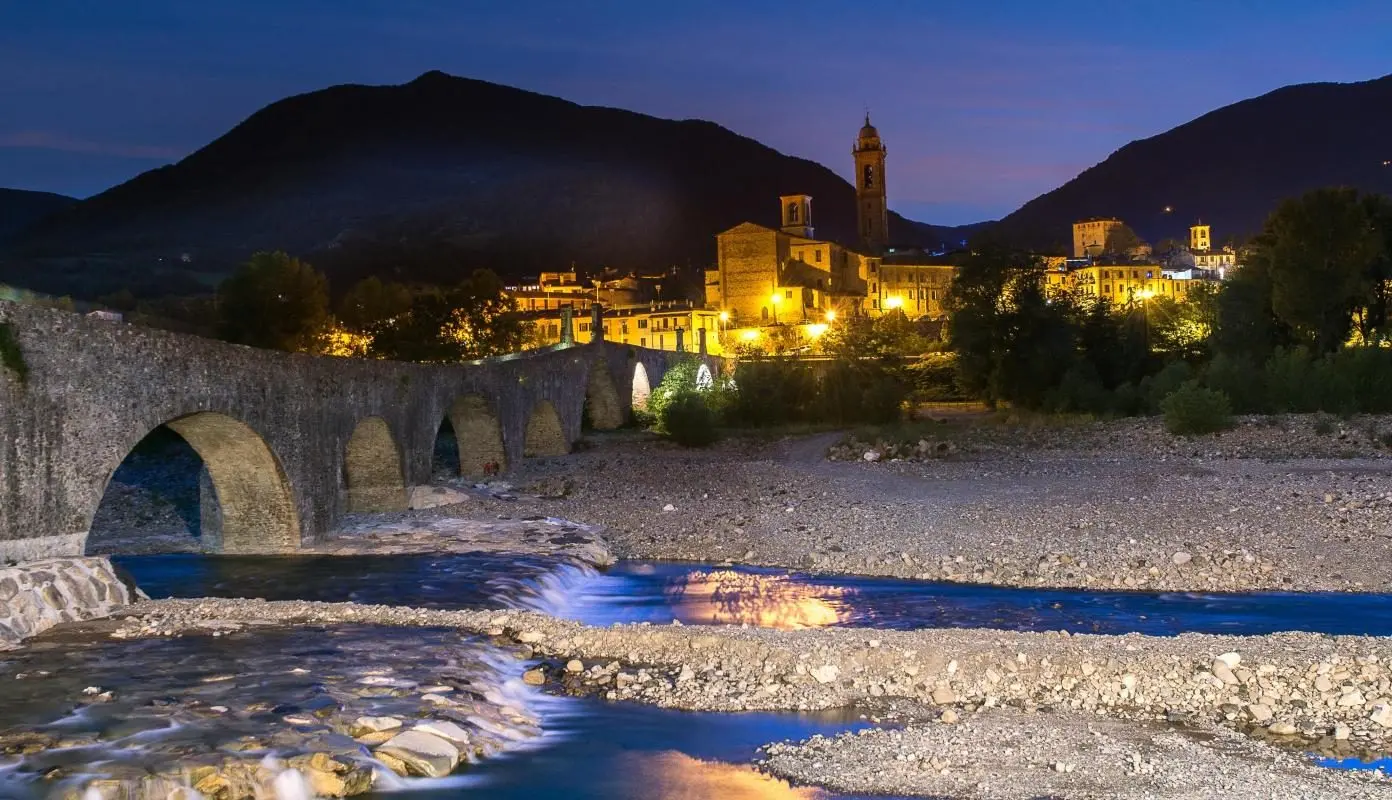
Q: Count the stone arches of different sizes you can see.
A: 7